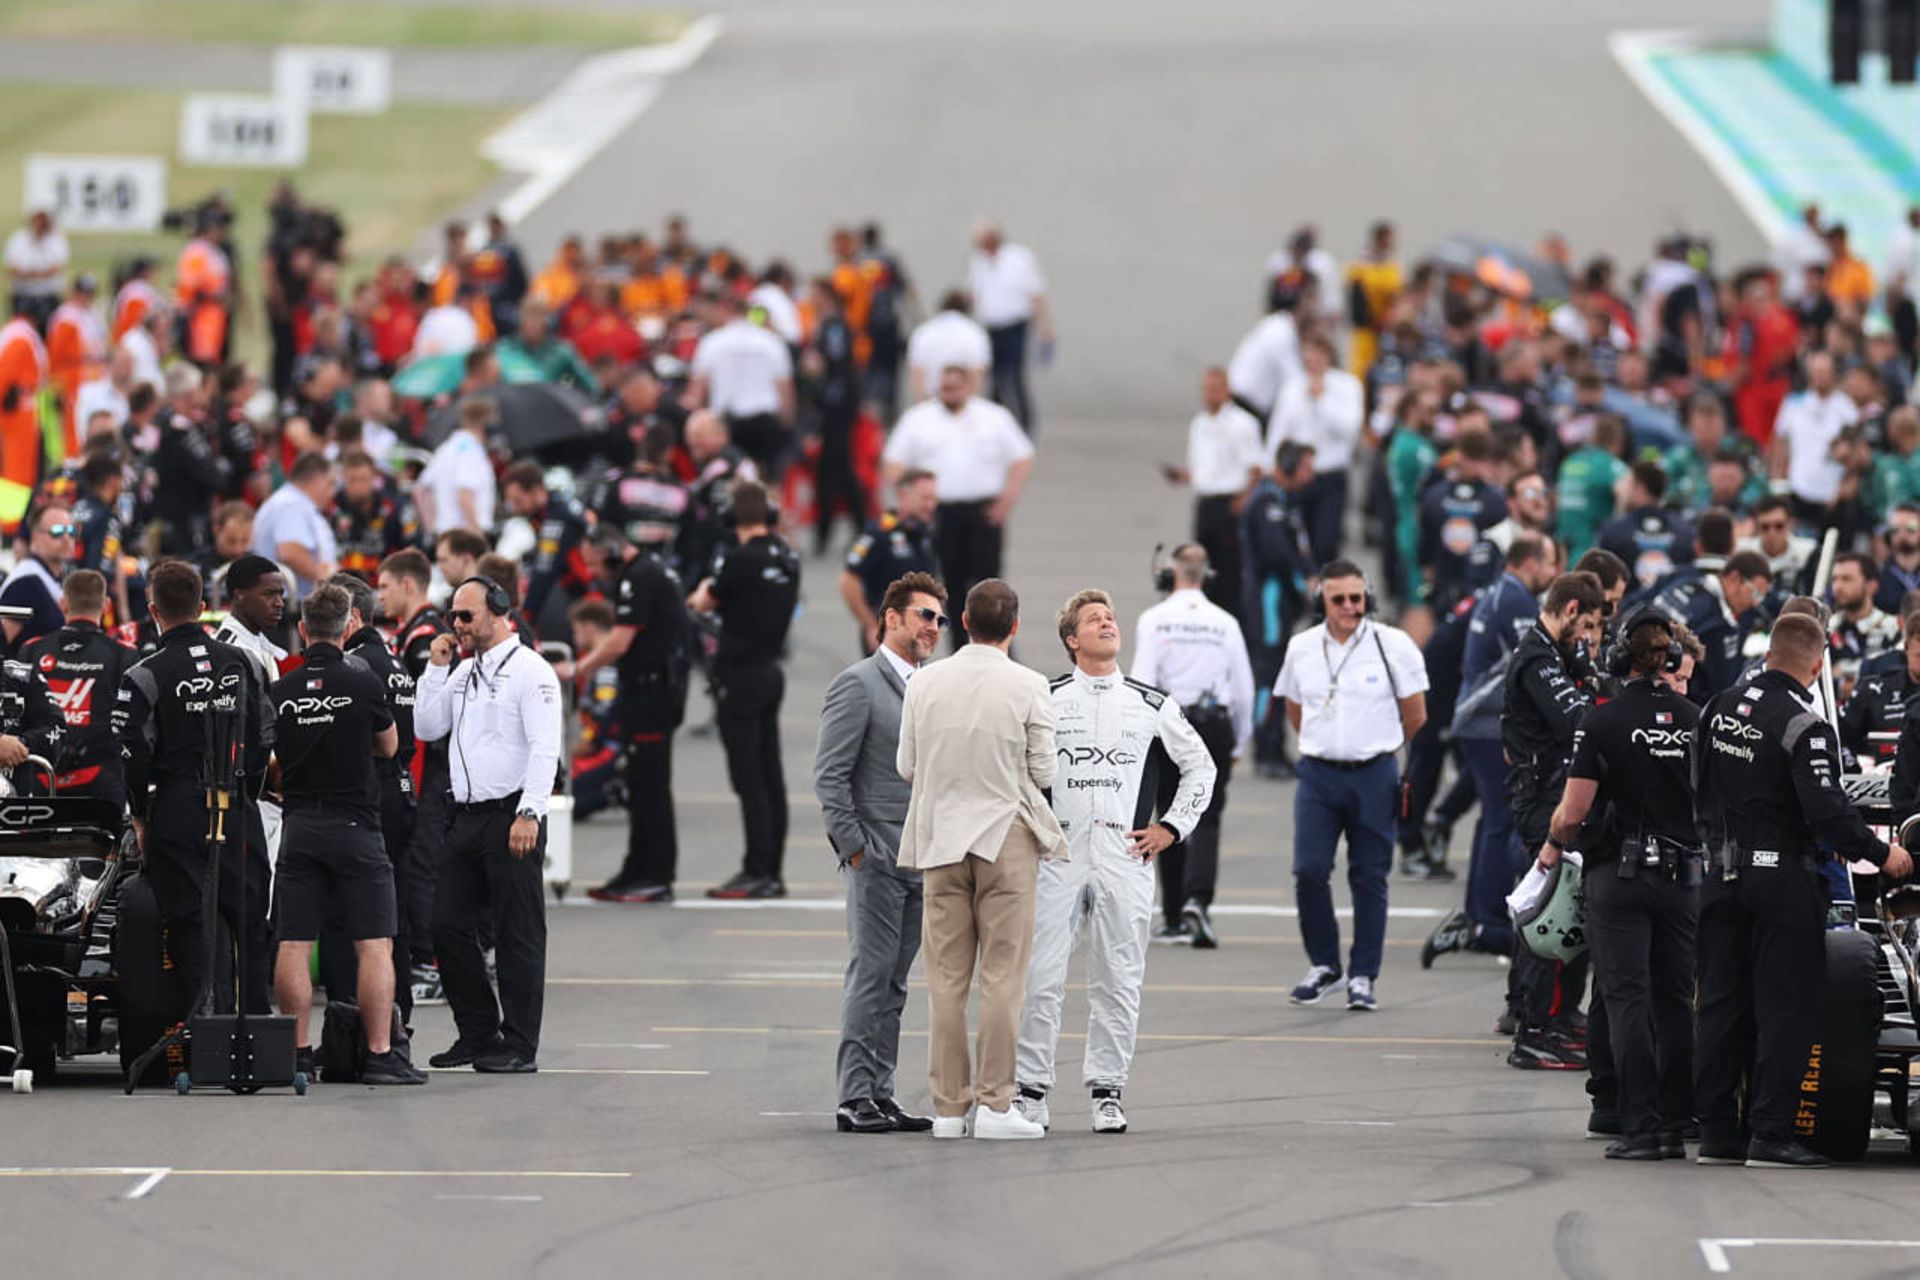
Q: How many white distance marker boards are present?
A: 3